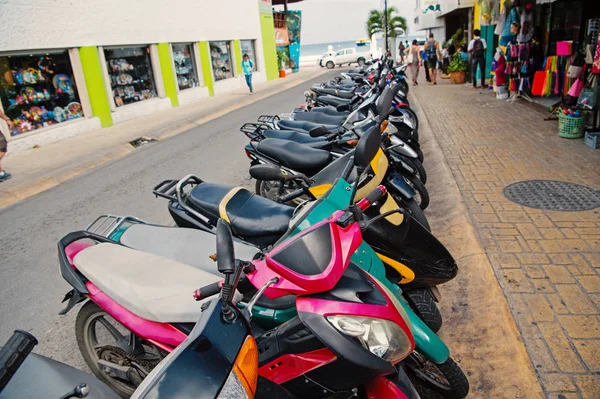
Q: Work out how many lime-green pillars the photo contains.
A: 5